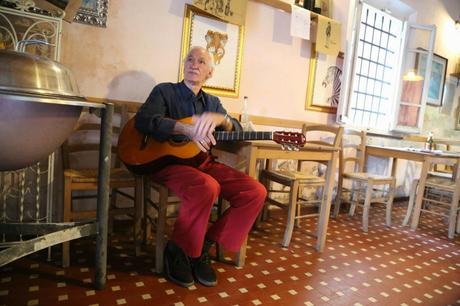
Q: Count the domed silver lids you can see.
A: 1